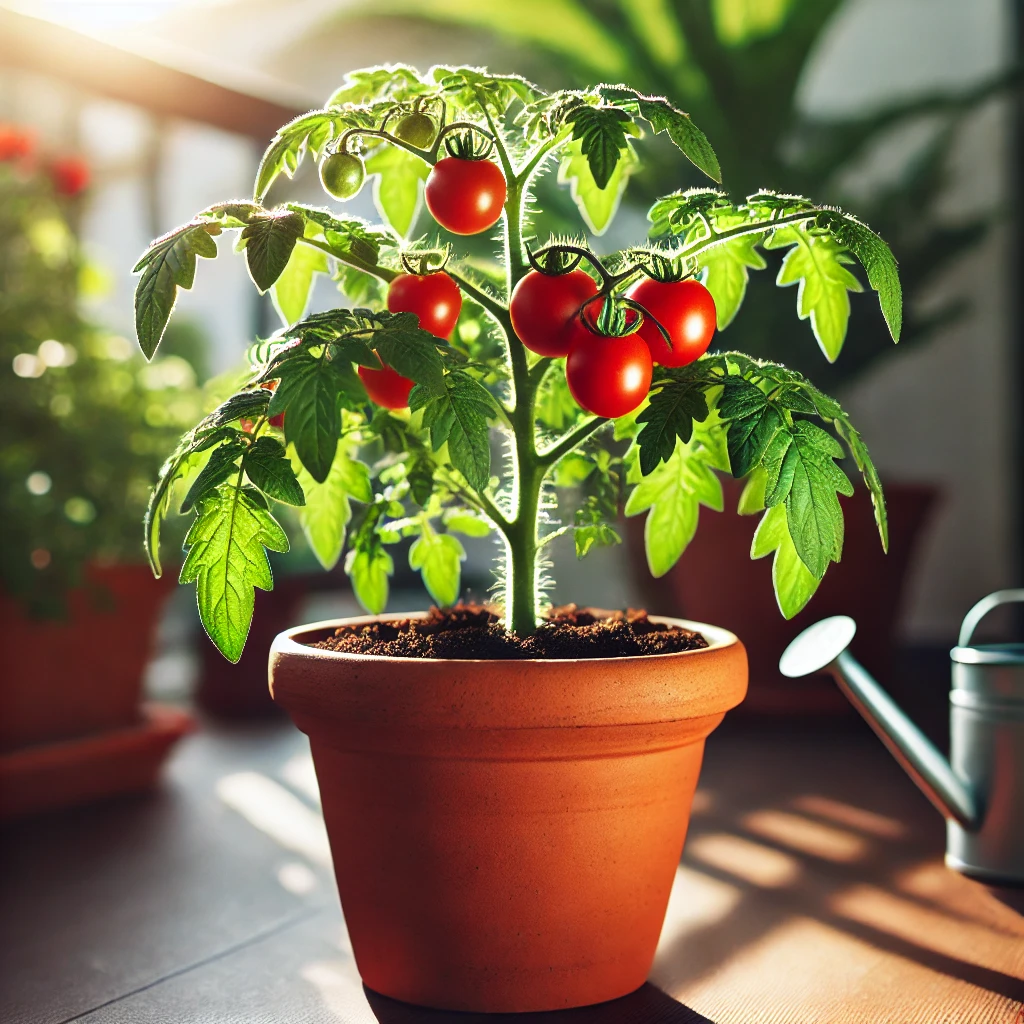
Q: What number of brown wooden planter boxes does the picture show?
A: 0